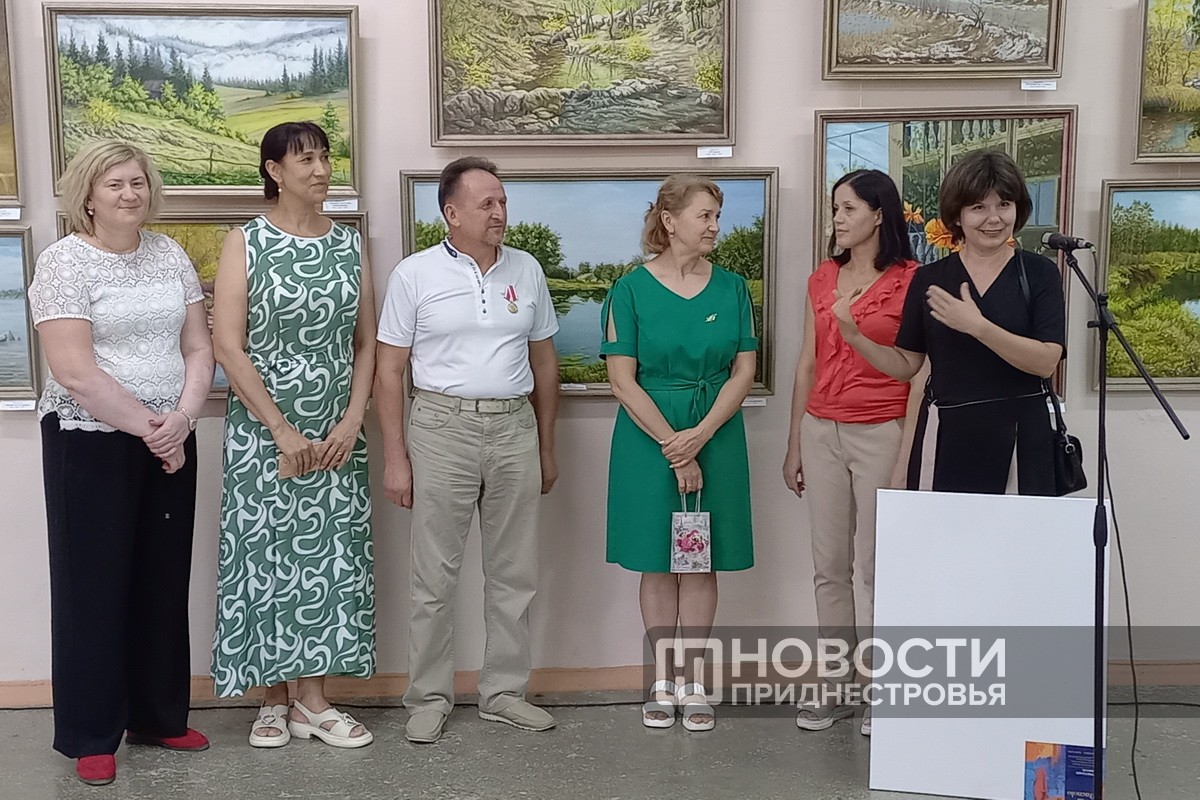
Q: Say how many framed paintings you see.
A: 10